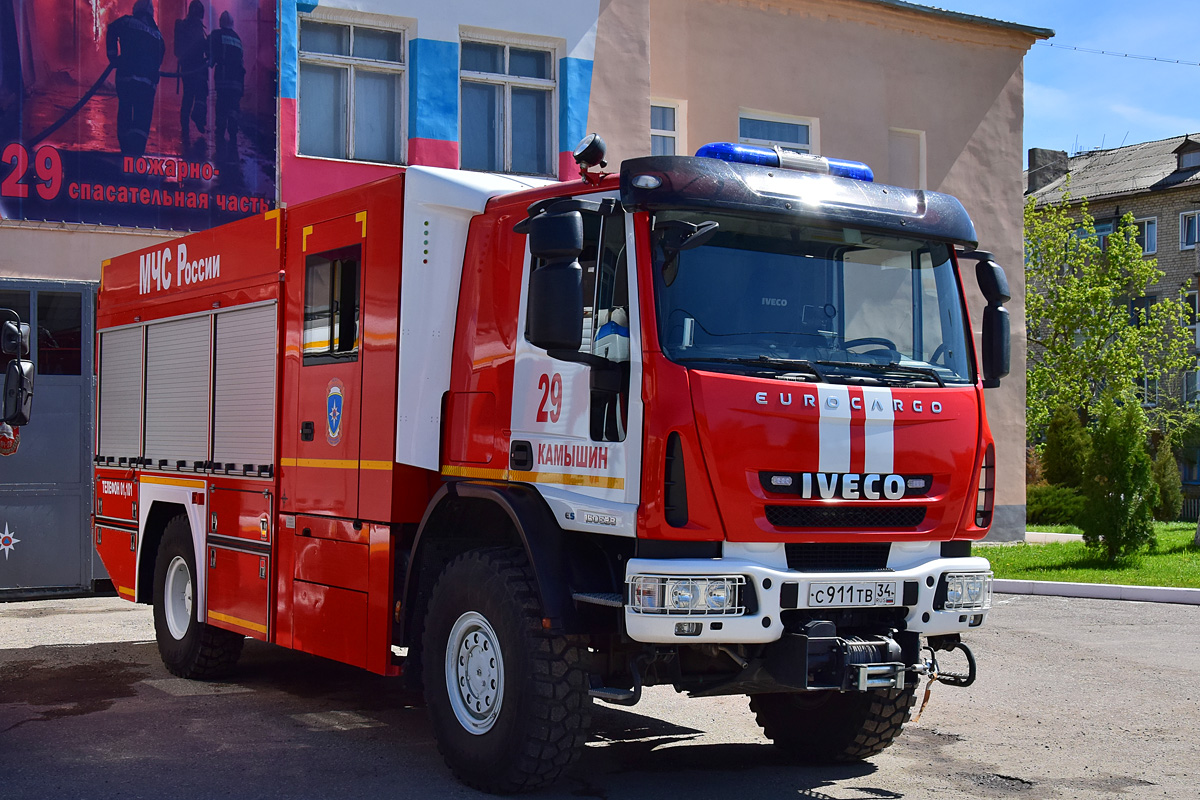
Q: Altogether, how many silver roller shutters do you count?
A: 3